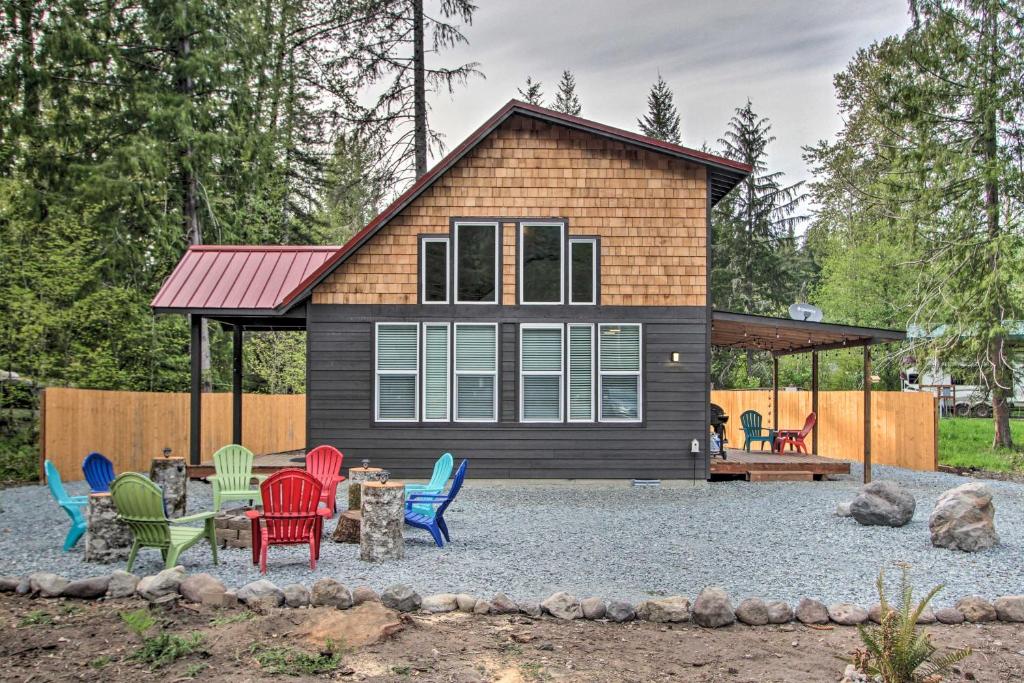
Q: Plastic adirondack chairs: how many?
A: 10